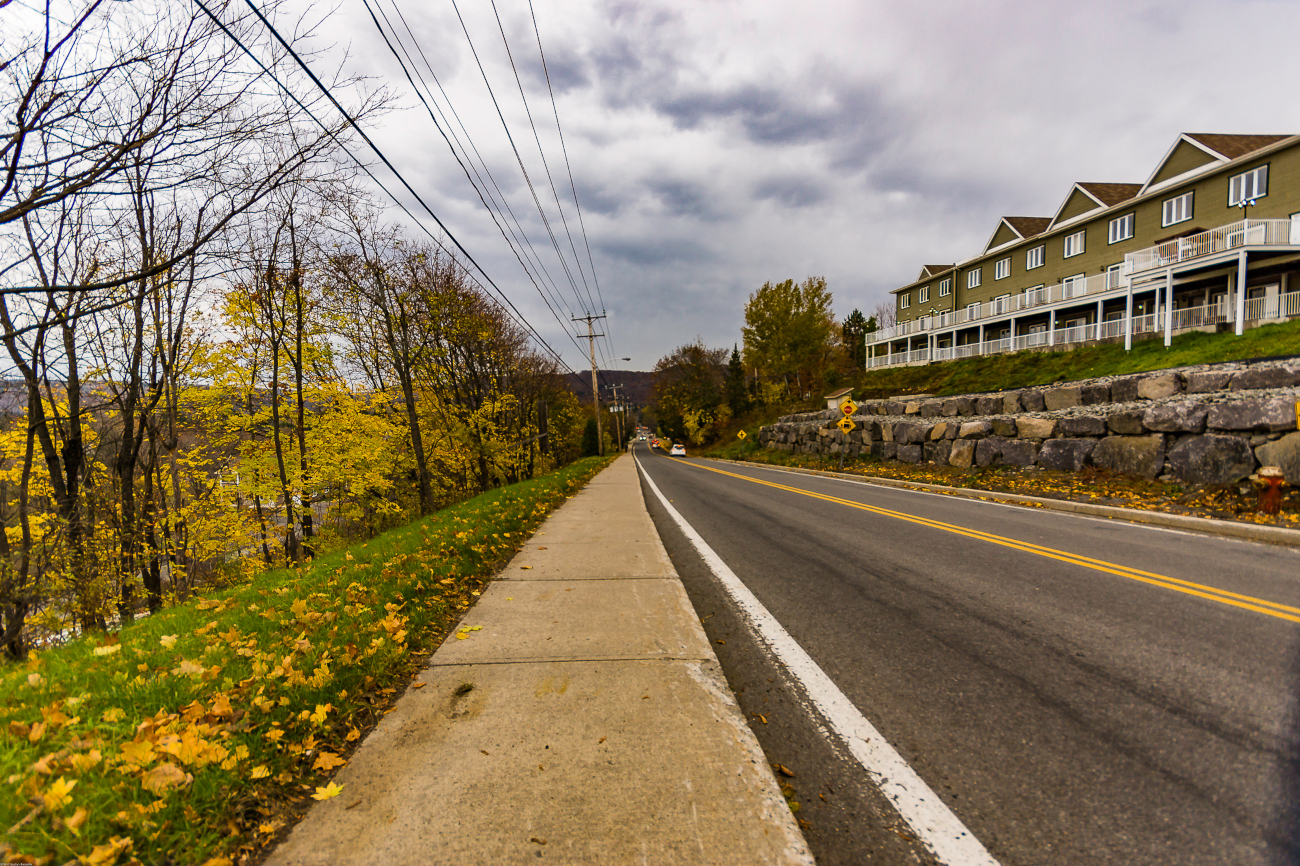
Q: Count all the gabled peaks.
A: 4